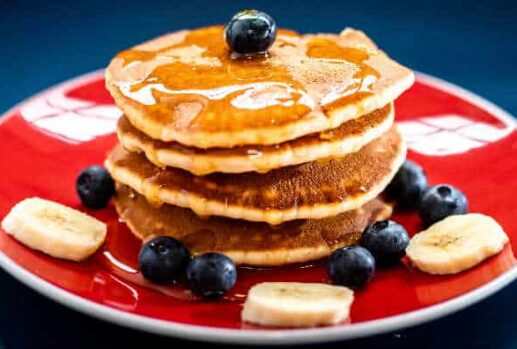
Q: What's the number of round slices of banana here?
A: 3